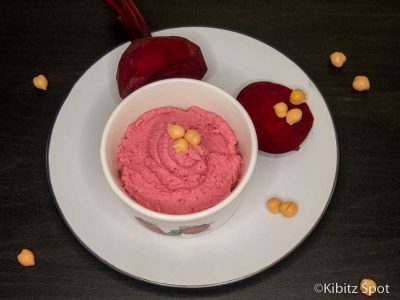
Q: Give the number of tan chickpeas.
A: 13